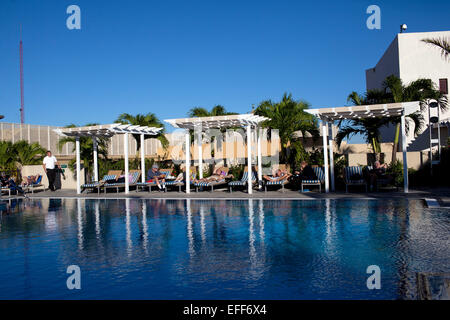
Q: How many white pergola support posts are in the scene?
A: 11